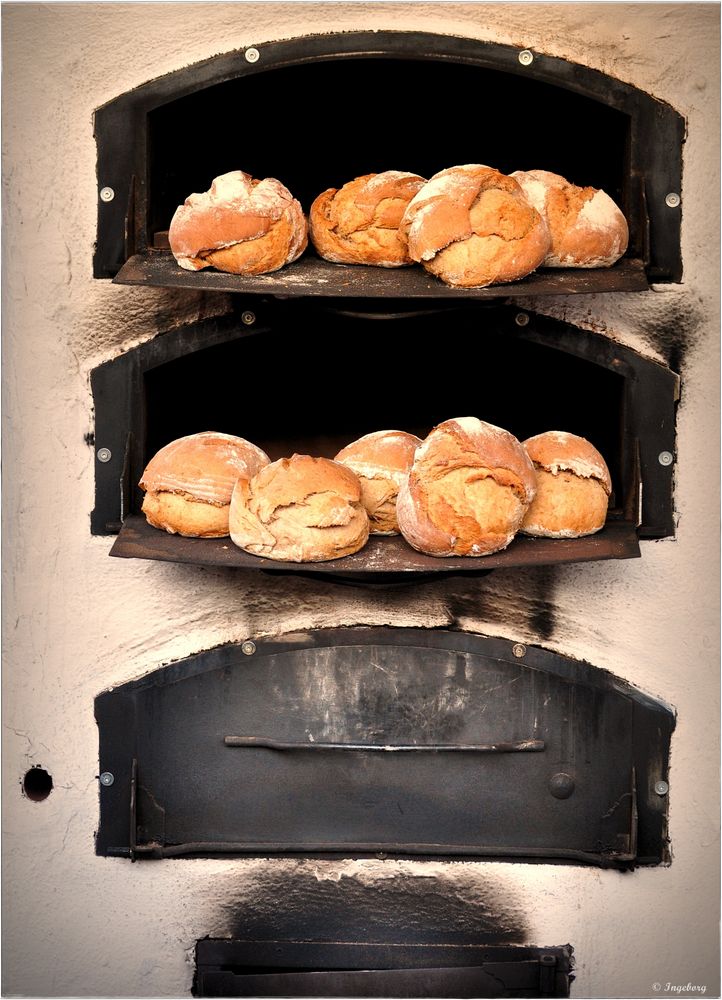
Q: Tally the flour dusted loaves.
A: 9